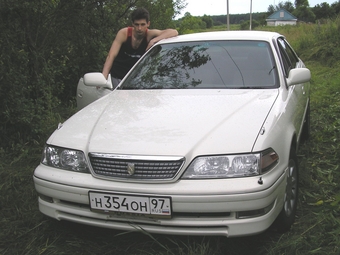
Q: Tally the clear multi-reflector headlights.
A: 2